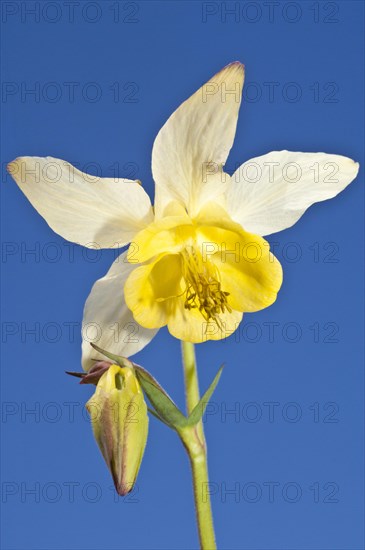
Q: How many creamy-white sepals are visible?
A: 4